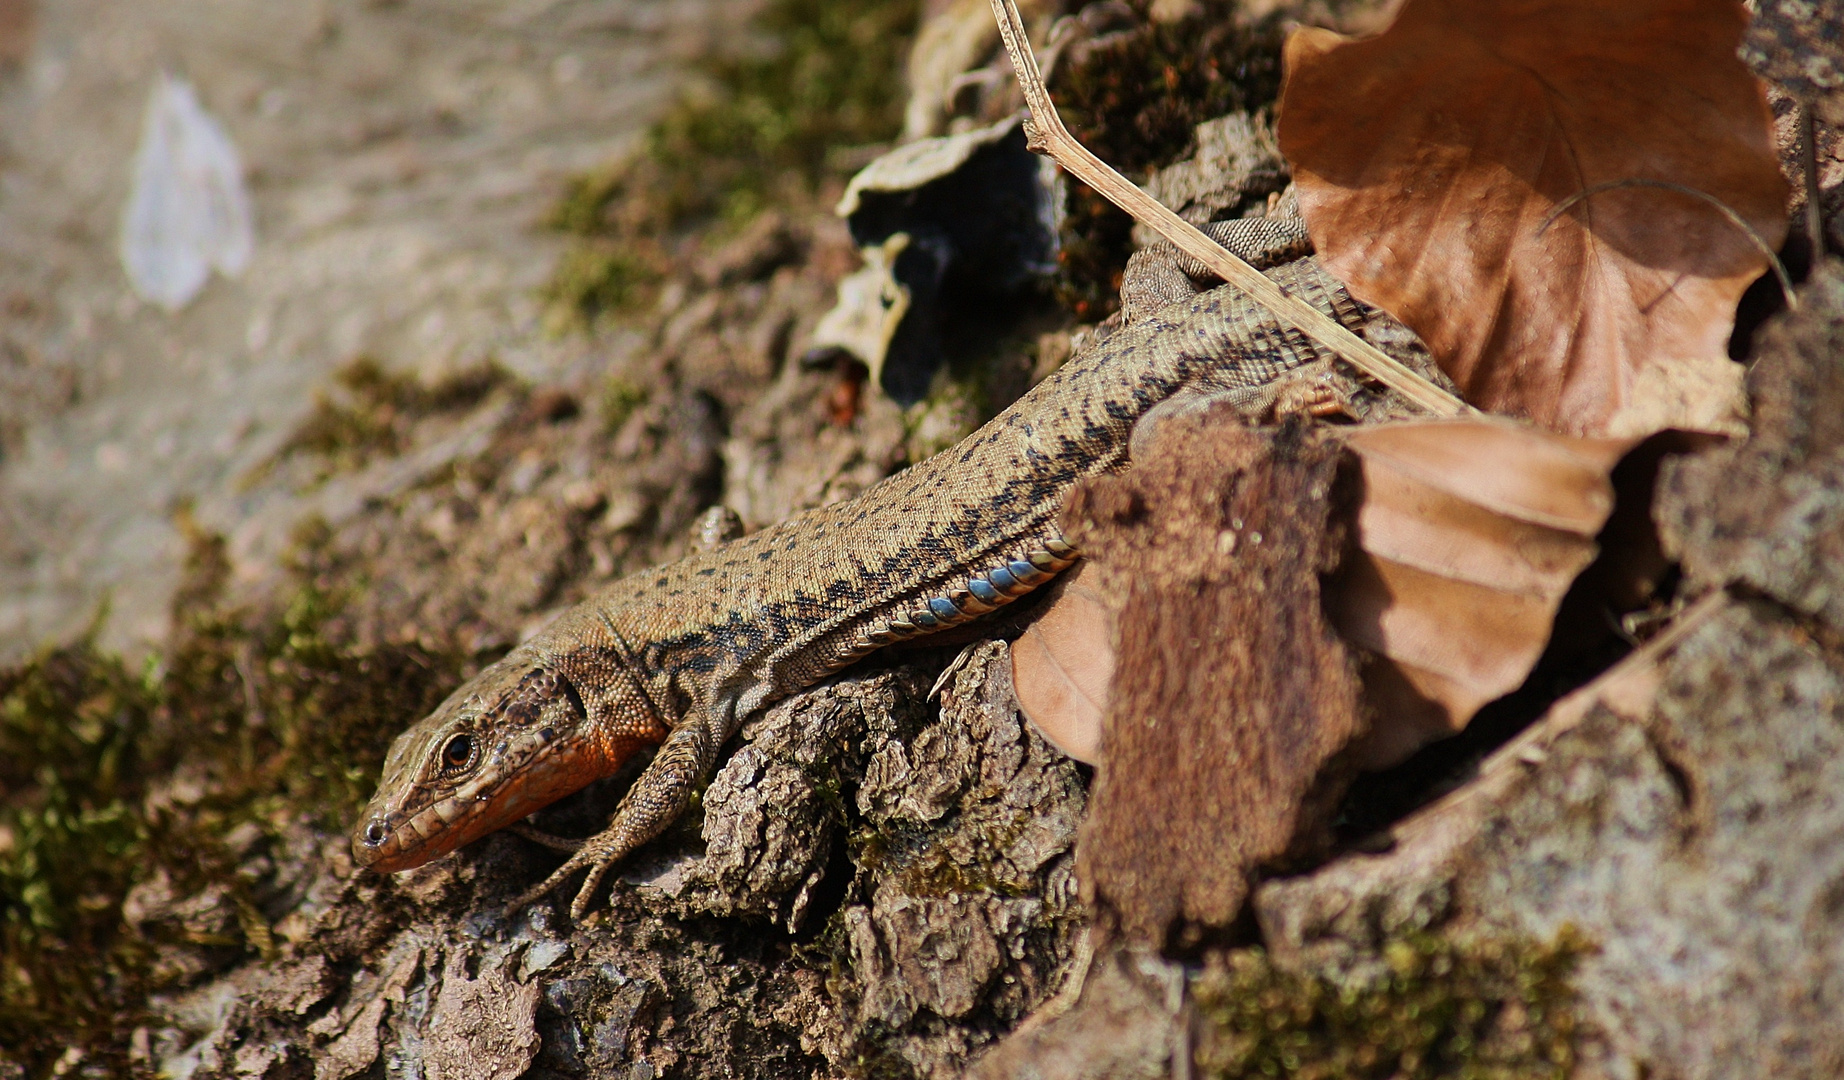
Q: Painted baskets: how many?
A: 0